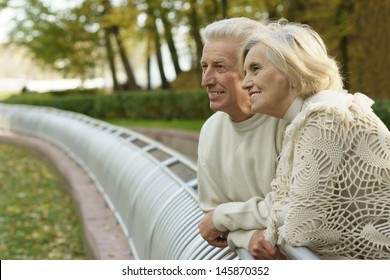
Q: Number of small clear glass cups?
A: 0